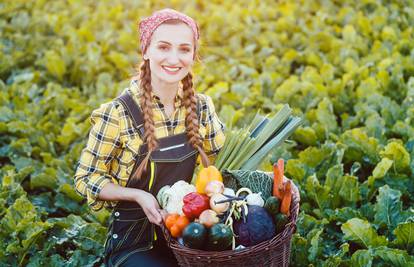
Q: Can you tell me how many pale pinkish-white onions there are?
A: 3